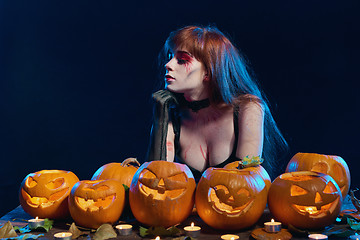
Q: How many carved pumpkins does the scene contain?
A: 6